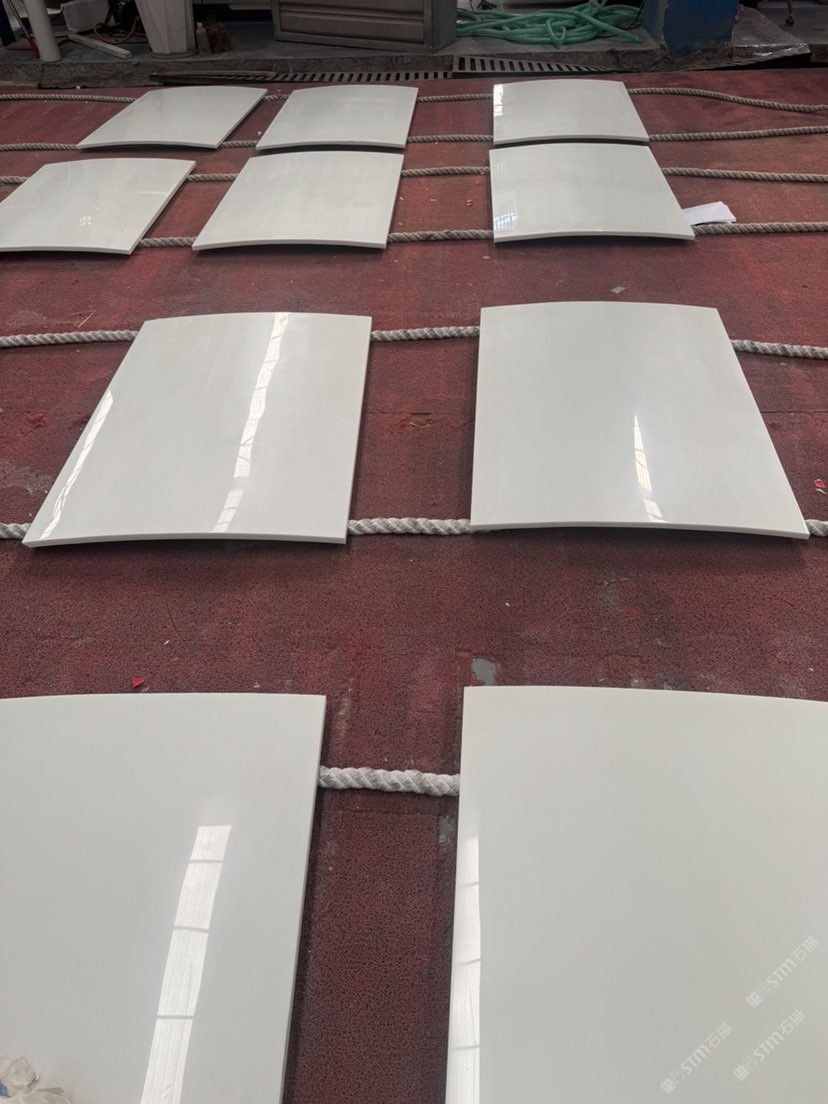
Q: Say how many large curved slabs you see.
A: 10